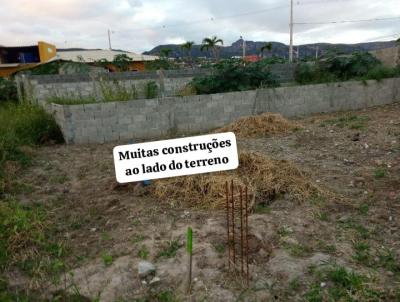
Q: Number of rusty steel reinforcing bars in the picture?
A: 4